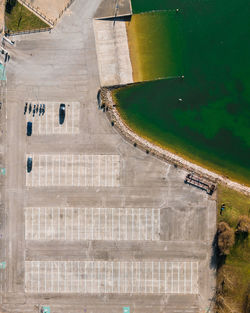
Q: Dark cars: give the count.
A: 3